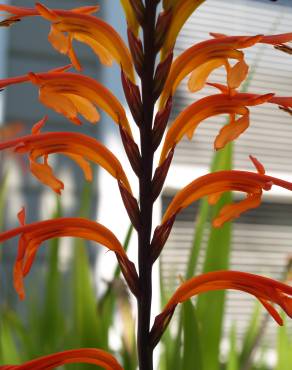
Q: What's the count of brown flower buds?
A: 12